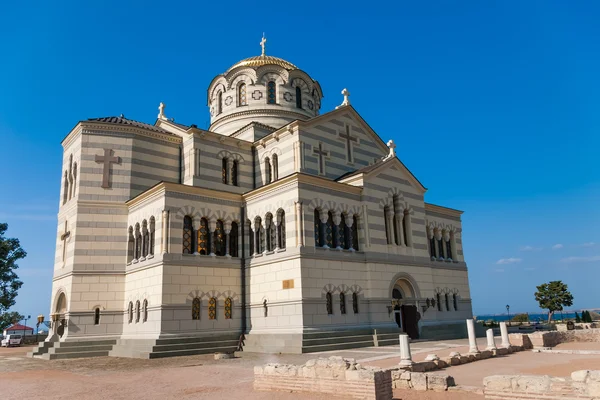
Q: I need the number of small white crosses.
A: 4